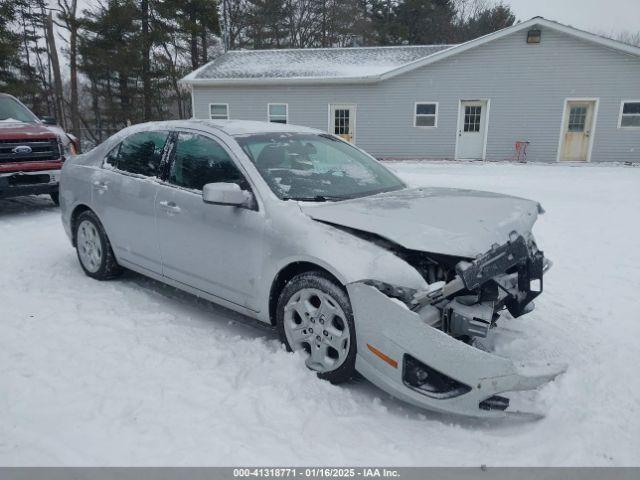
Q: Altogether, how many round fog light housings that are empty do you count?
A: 0